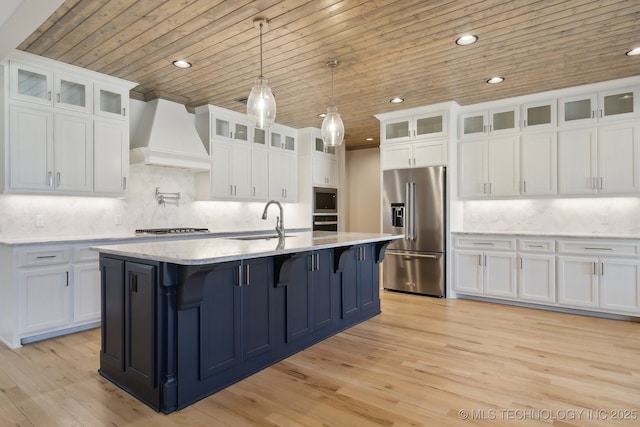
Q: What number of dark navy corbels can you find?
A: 4